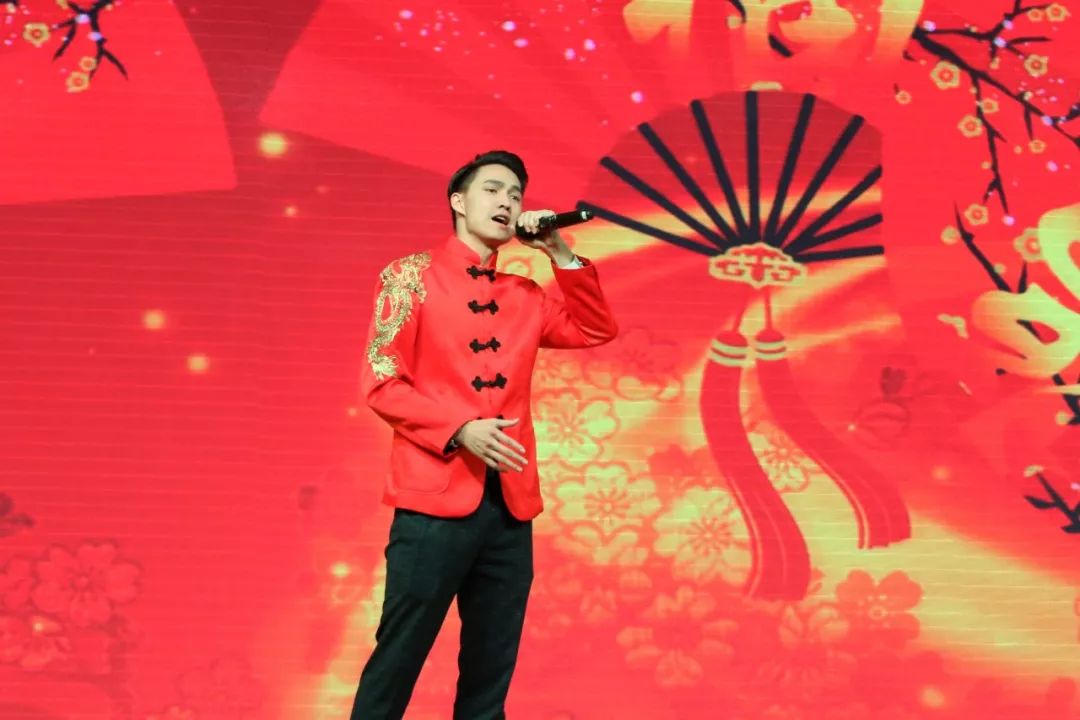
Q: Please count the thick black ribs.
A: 10